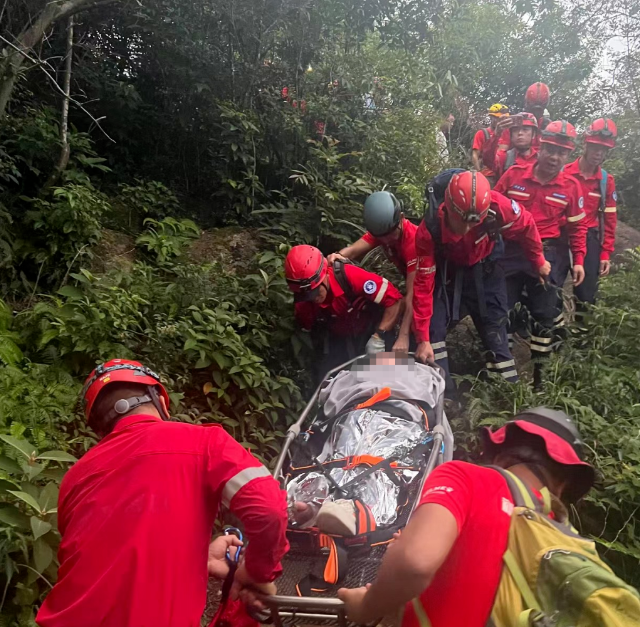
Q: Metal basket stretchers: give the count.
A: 1